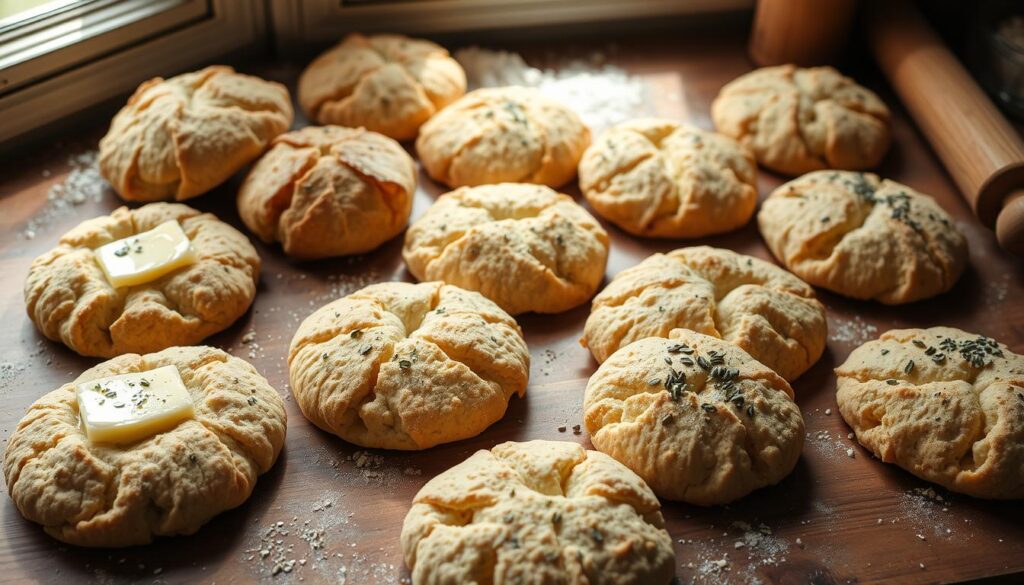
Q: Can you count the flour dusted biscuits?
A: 15